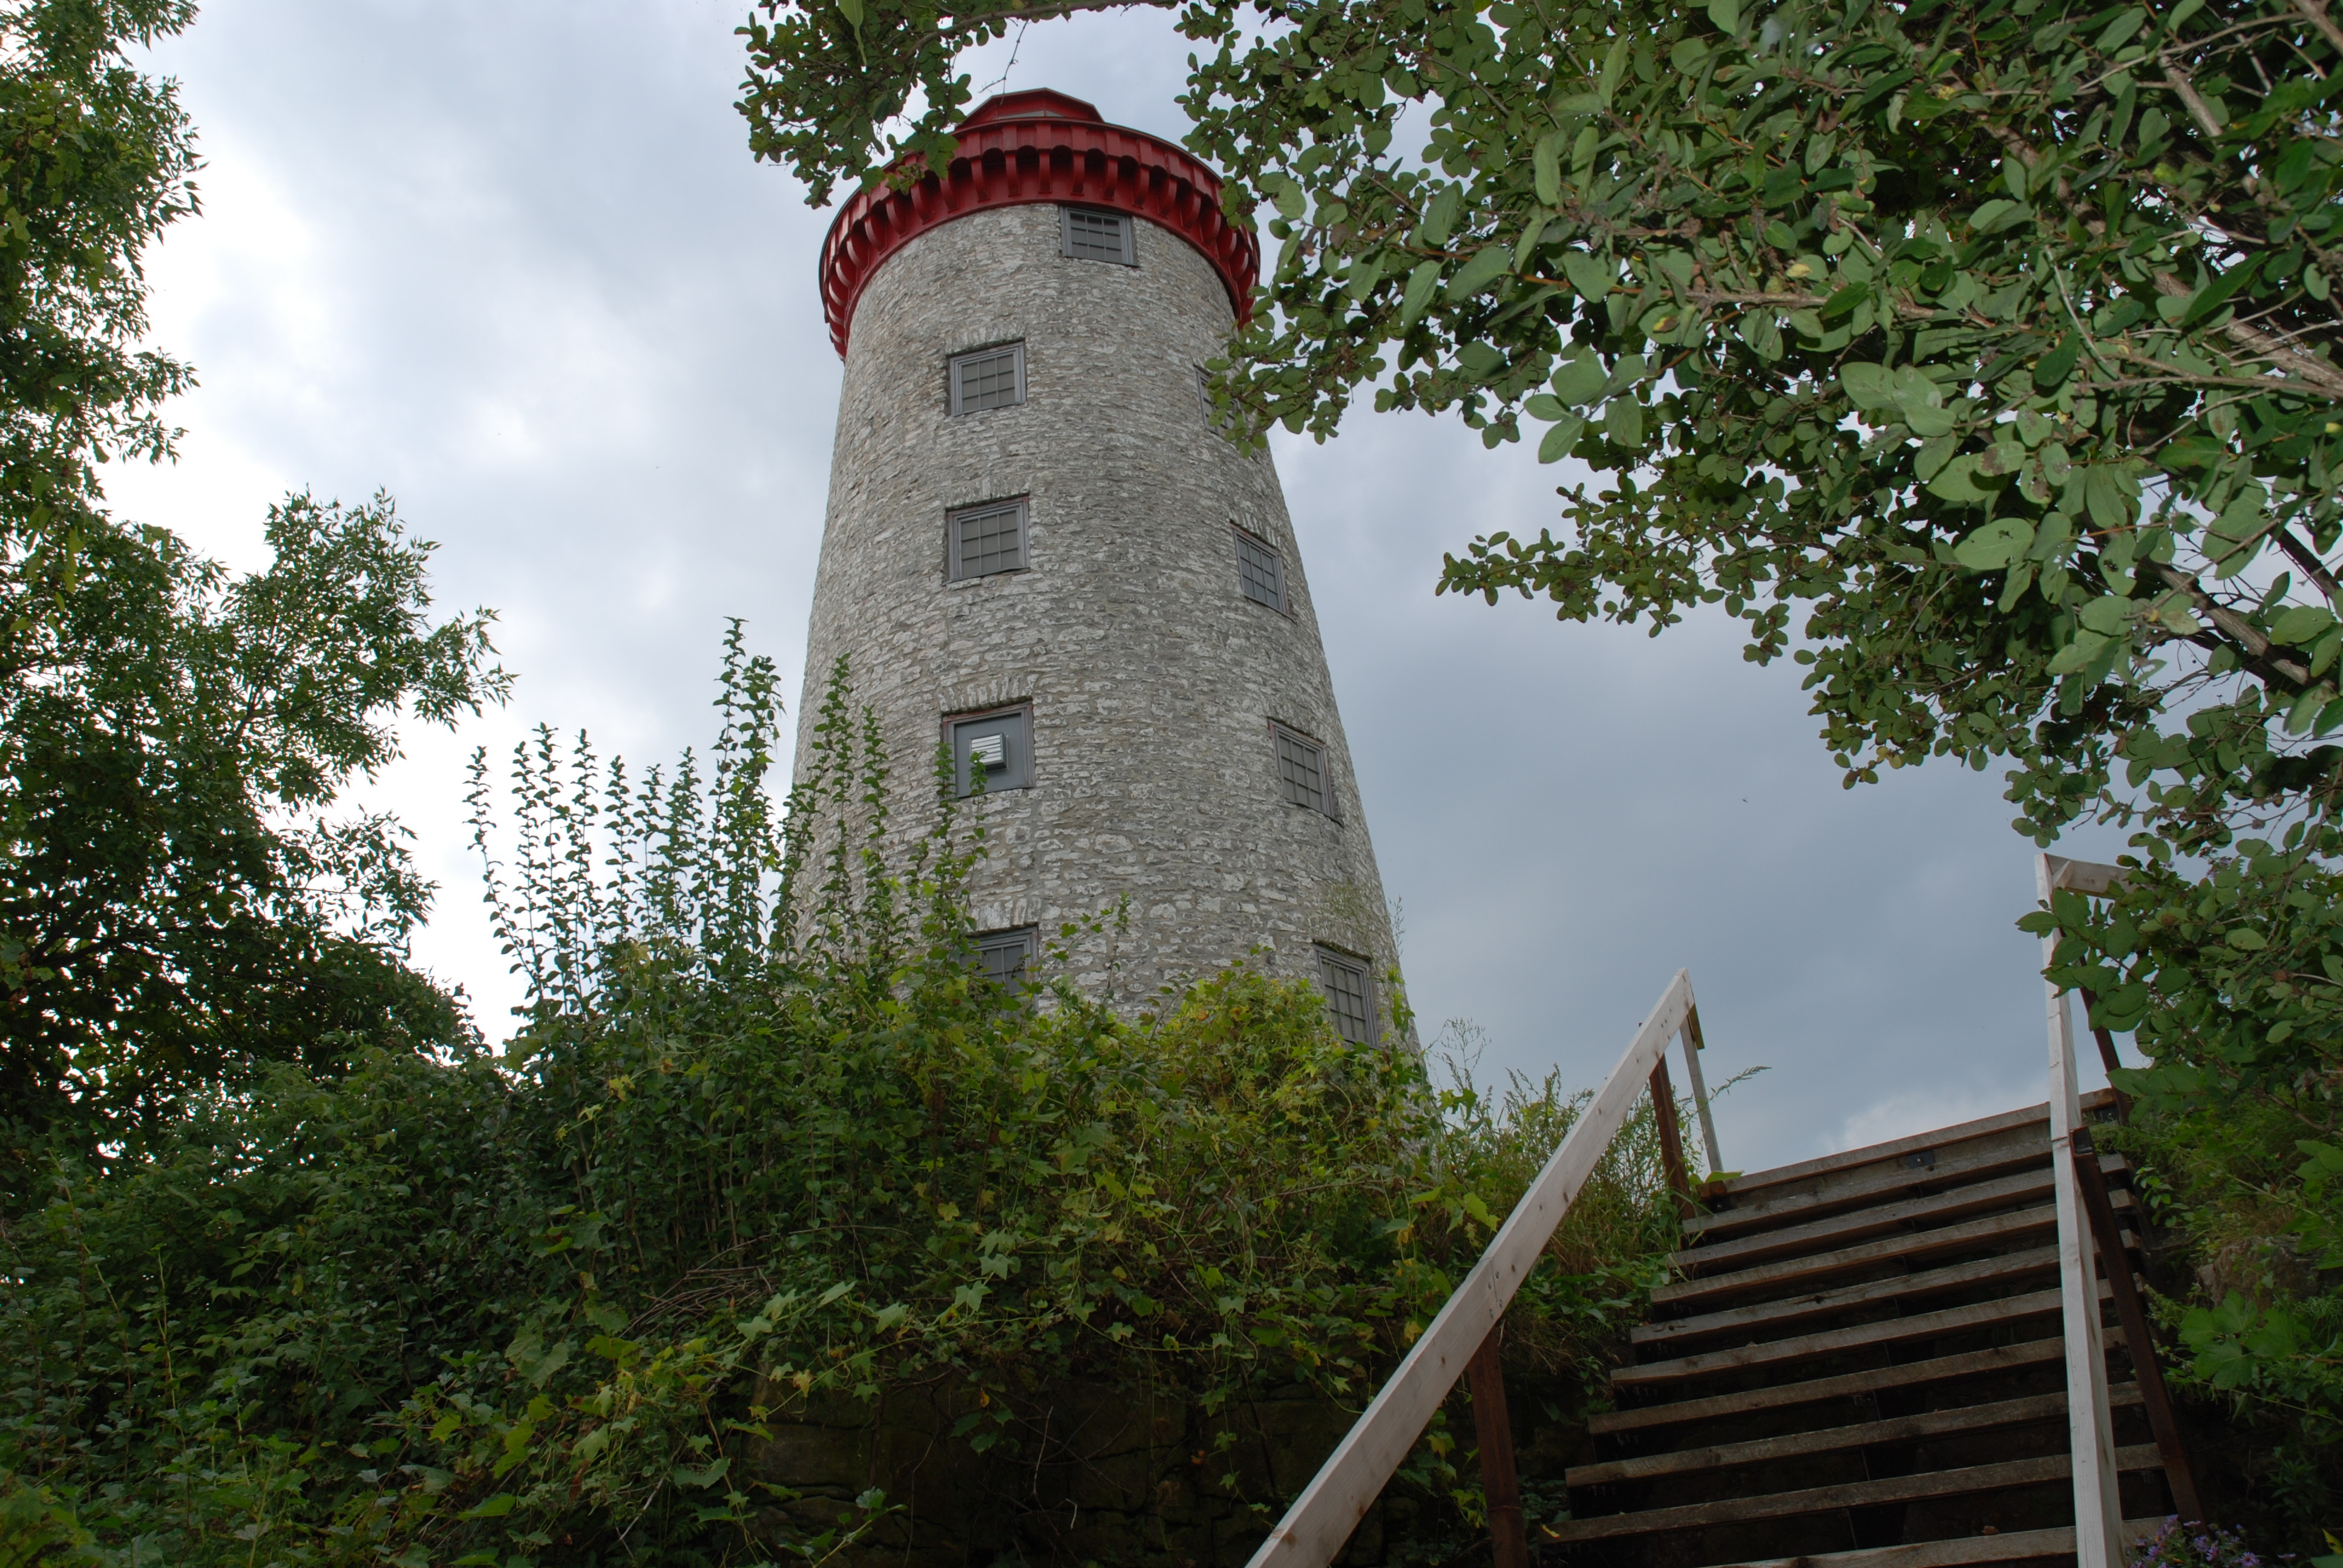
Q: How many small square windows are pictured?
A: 9